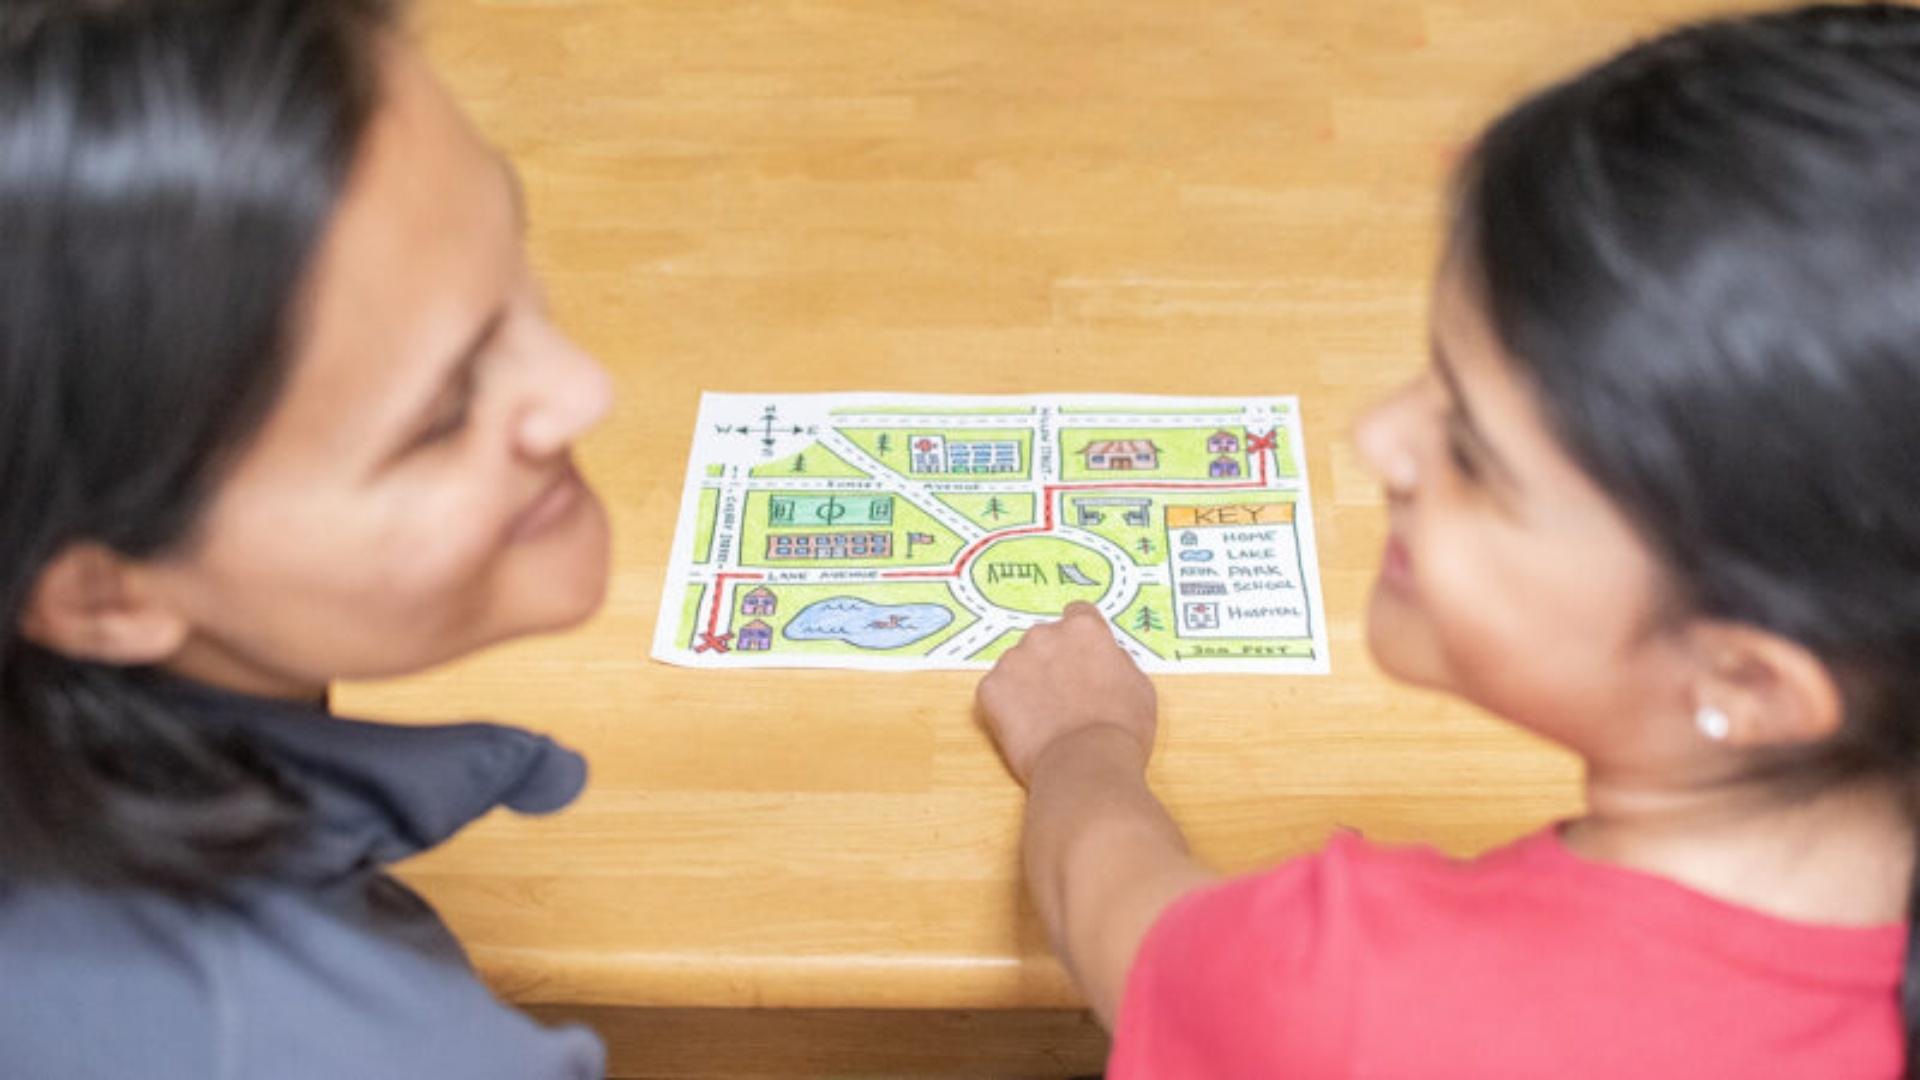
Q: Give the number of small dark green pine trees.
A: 5